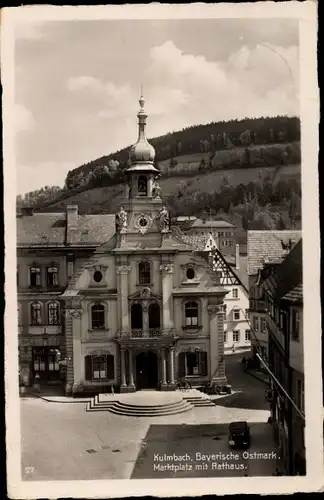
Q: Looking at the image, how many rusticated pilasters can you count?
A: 2